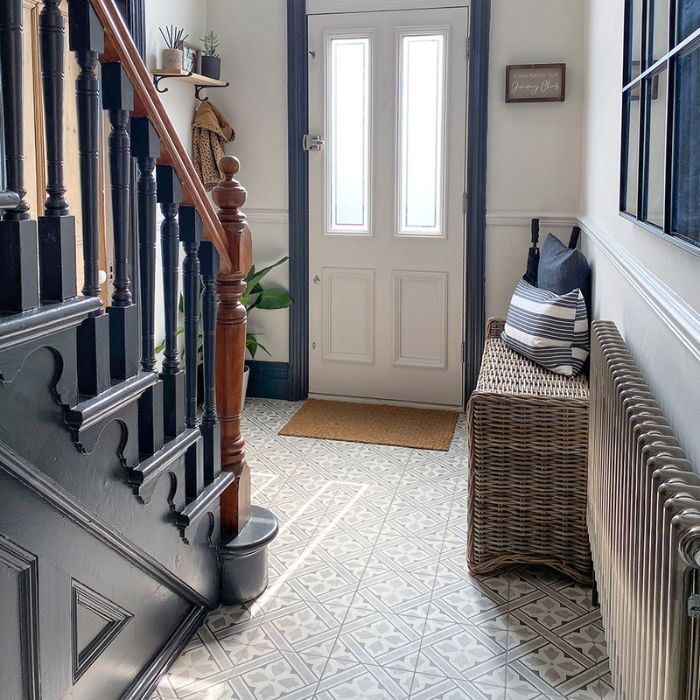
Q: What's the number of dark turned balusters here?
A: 8